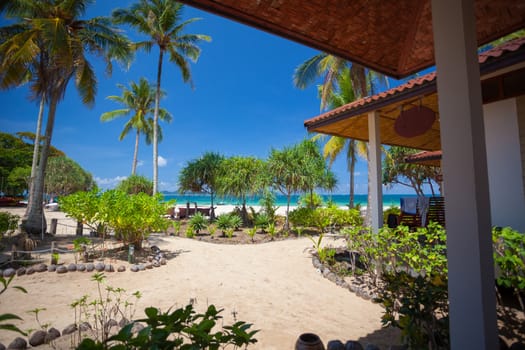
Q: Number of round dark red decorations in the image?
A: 1